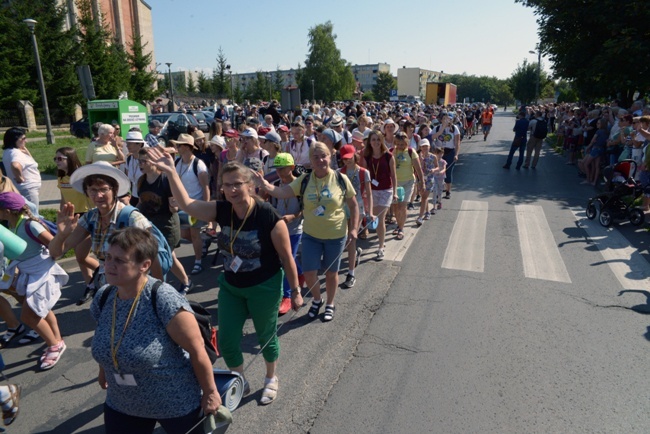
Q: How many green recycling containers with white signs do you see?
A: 1